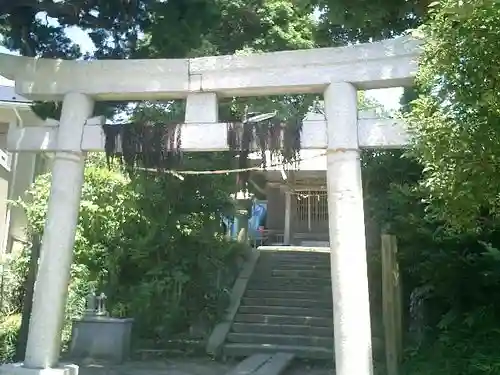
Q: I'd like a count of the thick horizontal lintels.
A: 2